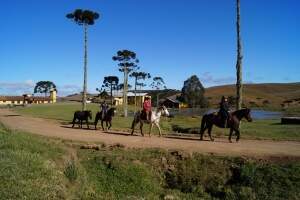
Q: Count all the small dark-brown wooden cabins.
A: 1